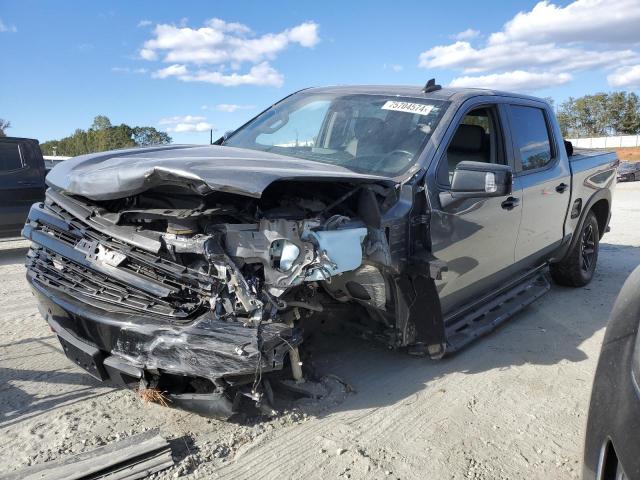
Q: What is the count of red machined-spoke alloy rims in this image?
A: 0